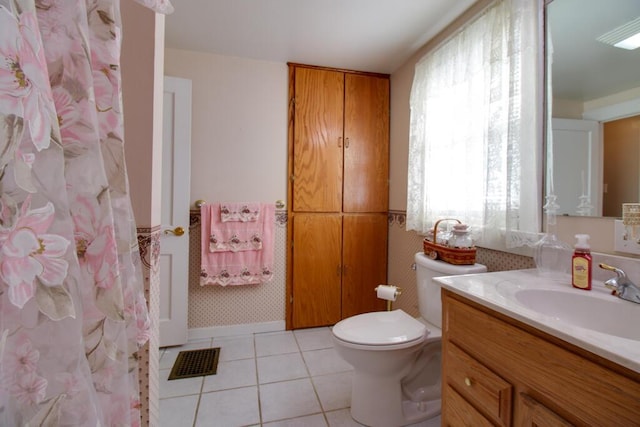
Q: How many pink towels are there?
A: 3